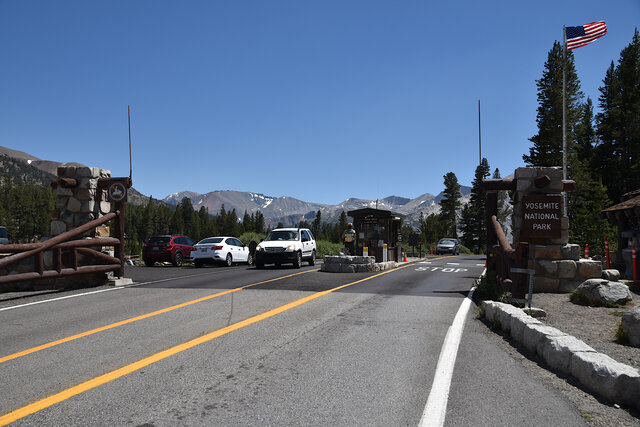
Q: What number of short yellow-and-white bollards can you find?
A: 2